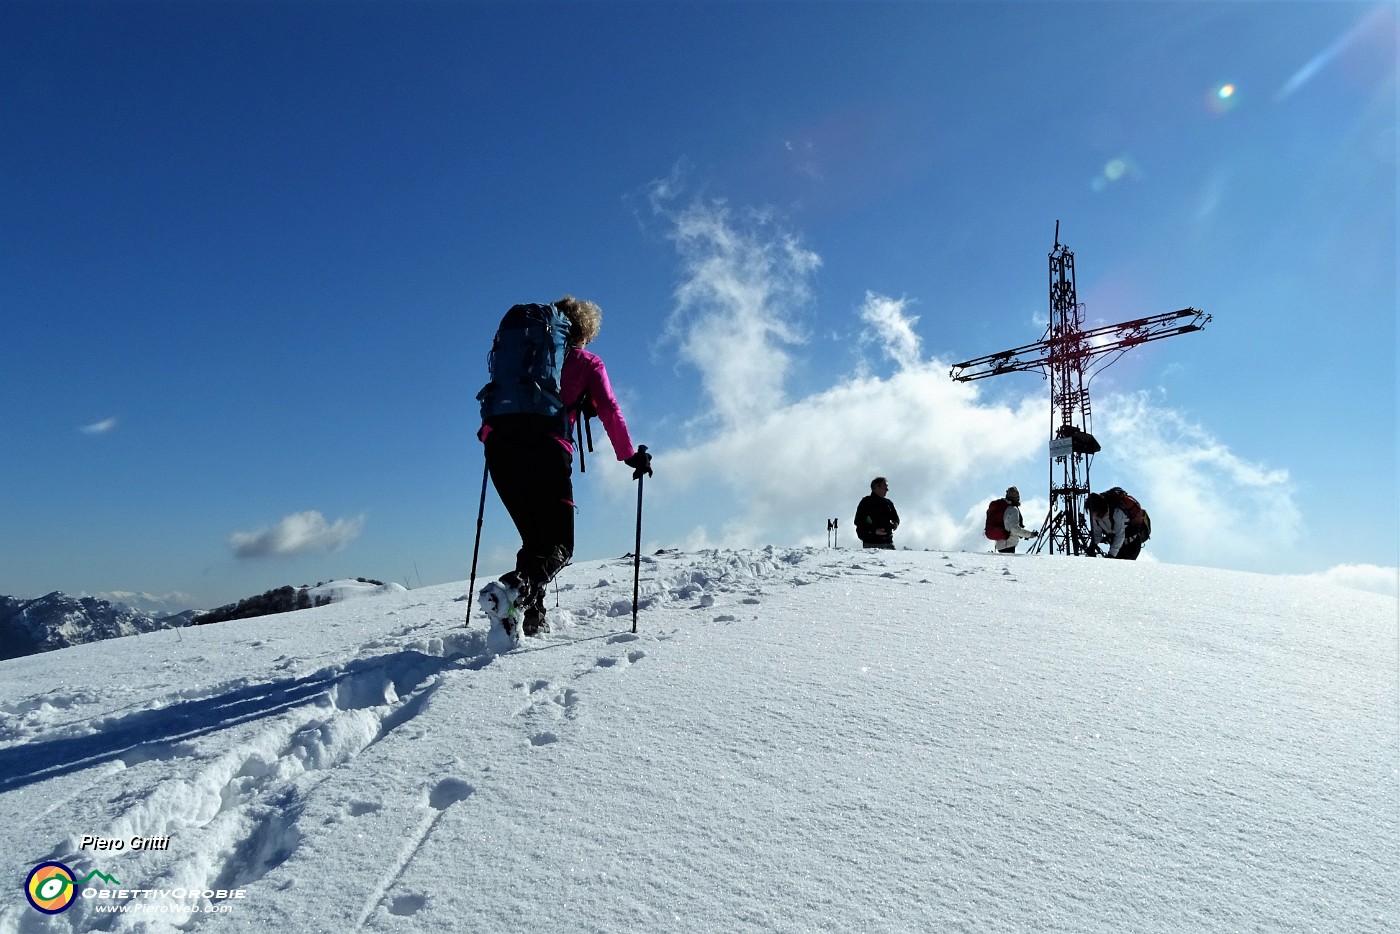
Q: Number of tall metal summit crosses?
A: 1